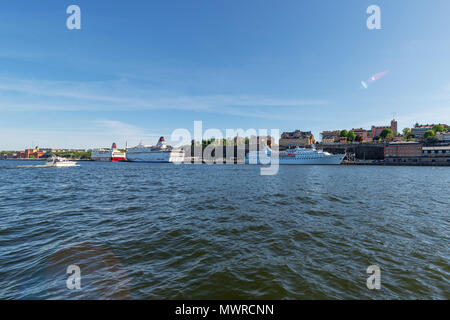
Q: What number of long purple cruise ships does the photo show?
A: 0